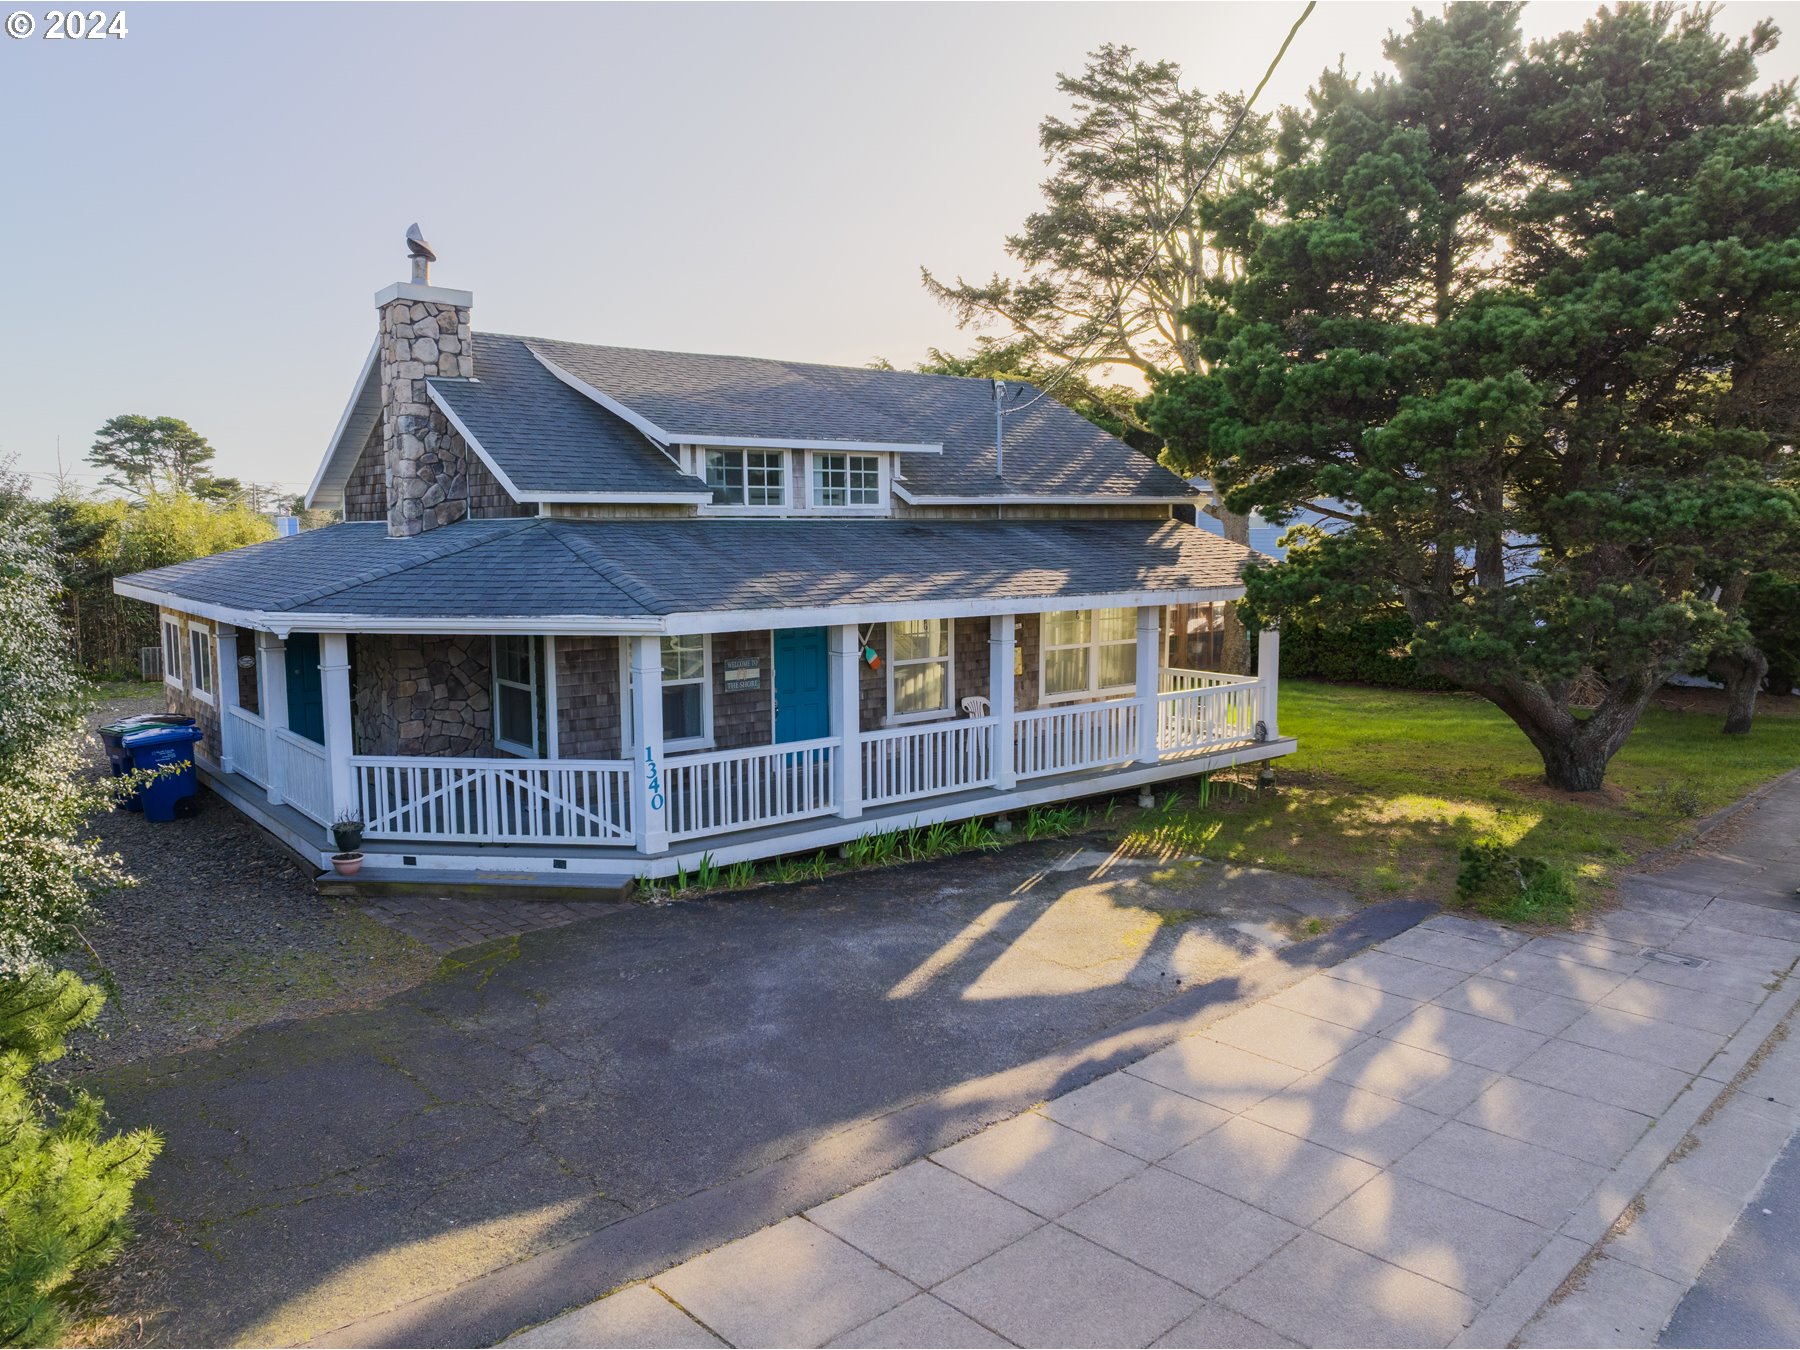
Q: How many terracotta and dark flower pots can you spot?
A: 2